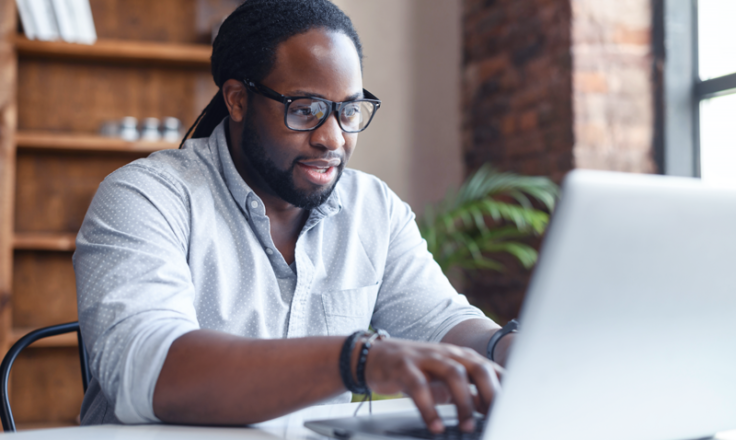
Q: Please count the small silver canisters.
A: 3